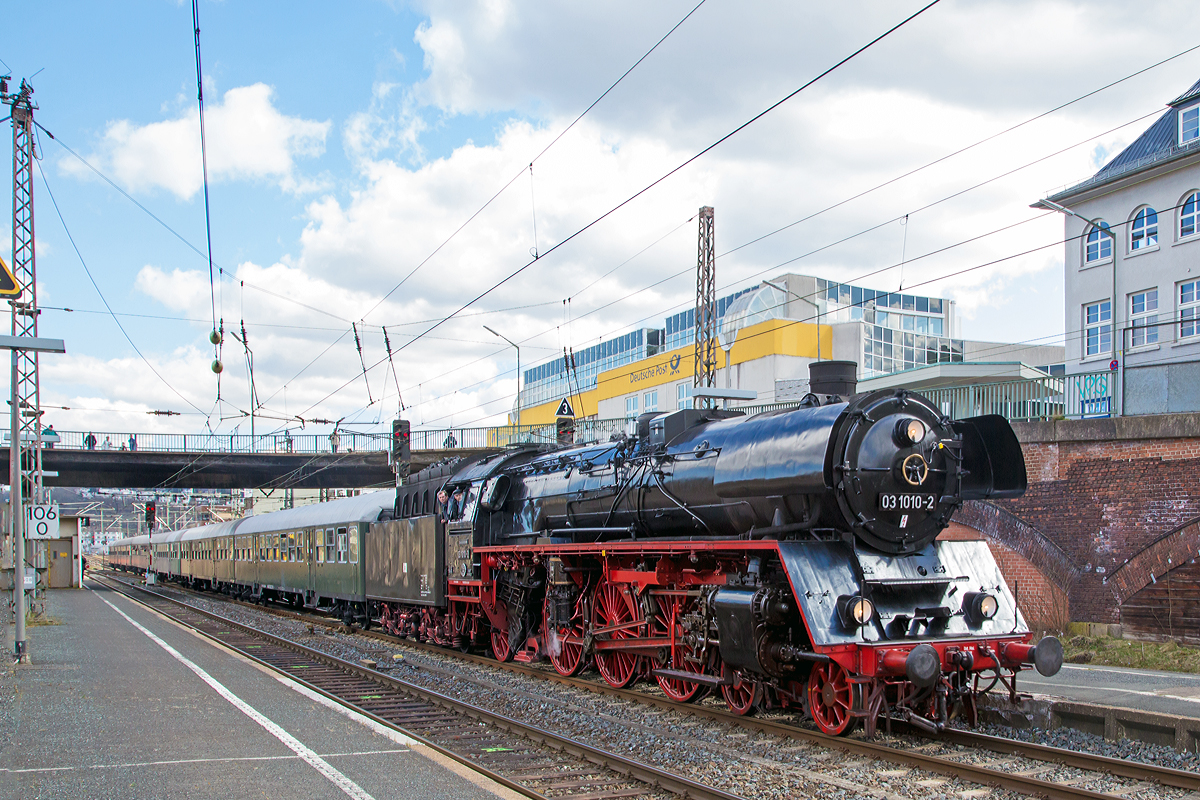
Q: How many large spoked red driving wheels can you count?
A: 3